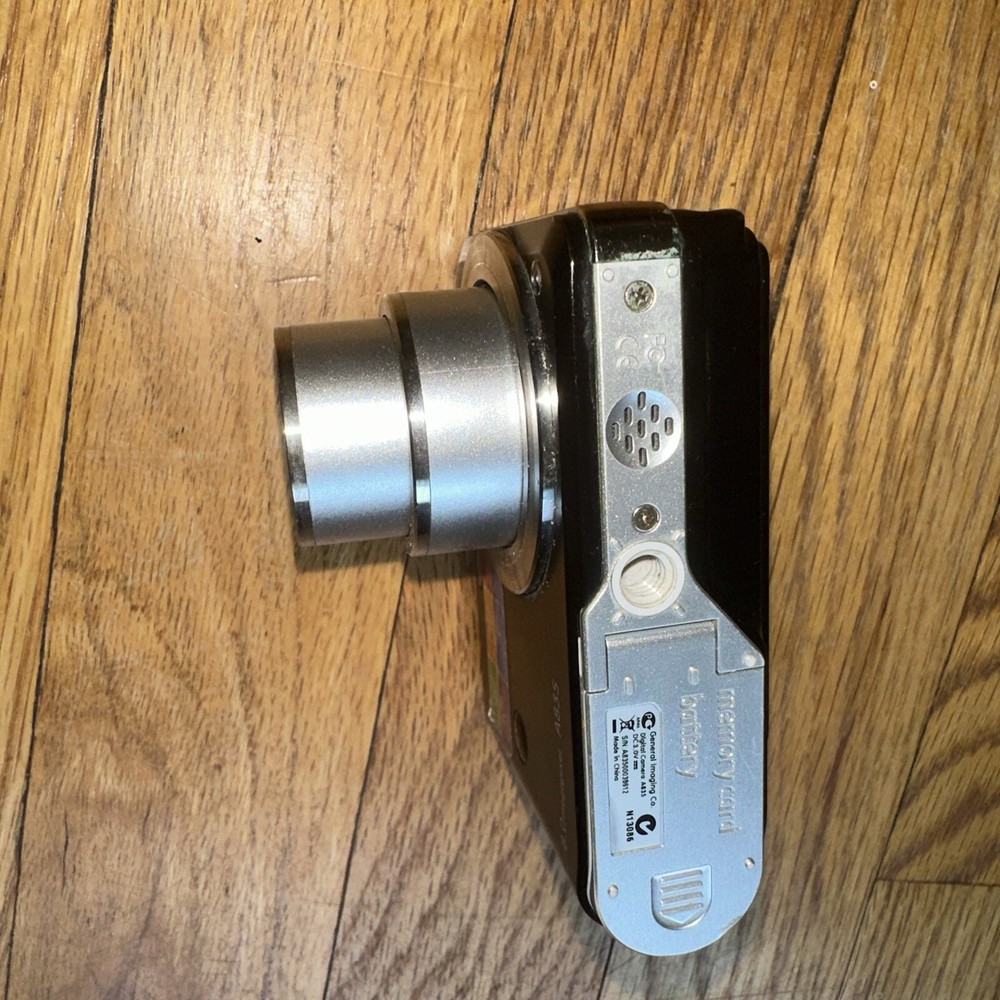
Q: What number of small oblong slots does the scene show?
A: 9